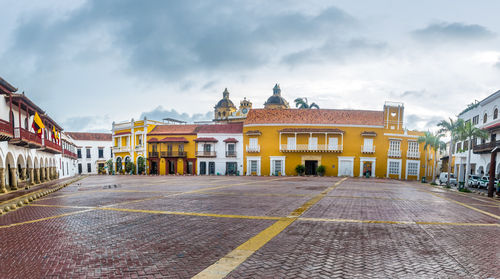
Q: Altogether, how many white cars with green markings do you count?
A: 2